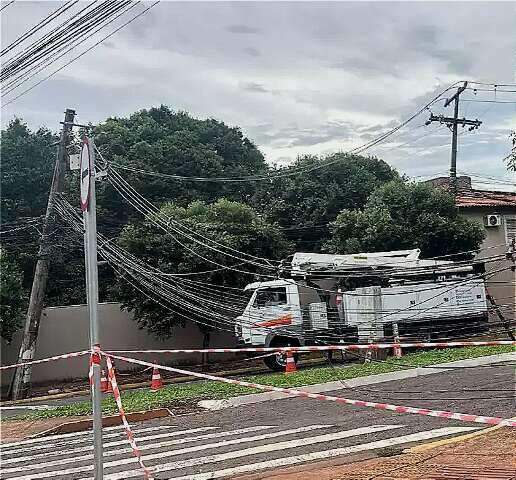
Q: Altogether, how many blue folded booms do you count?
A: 0